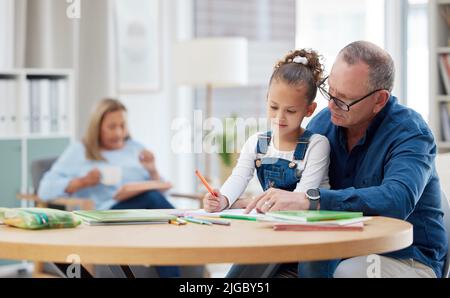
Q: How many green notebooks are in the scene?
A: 2